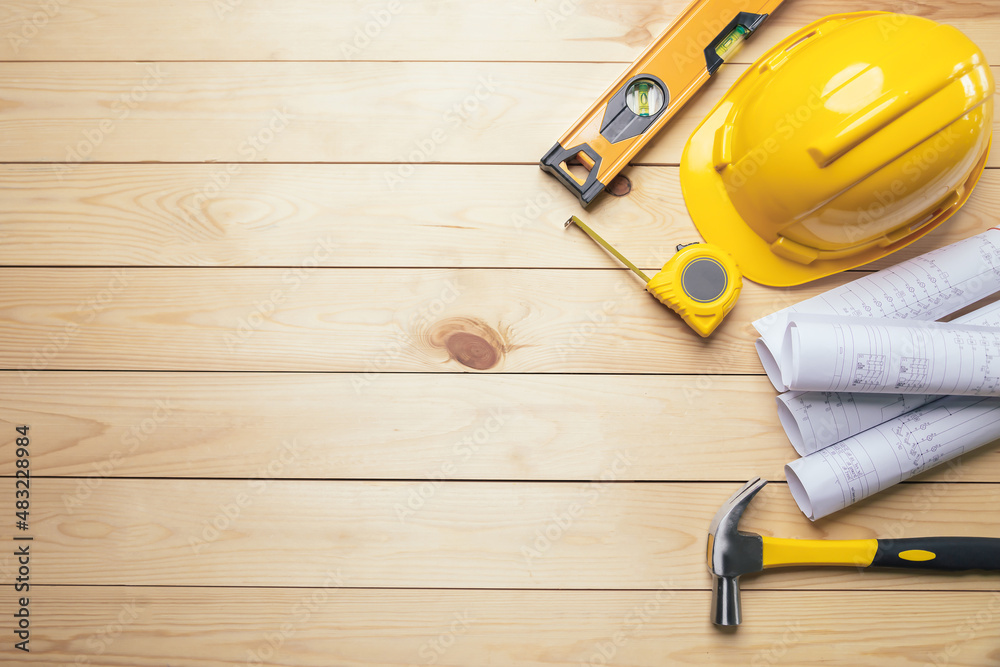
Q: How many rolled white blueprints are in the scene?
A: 4